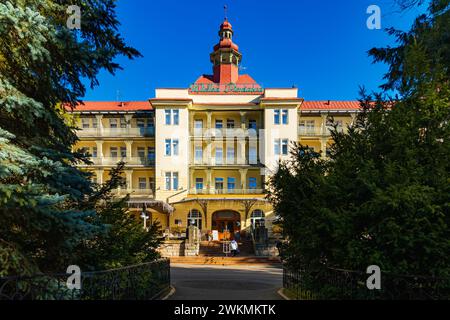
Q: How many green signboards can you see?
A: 1